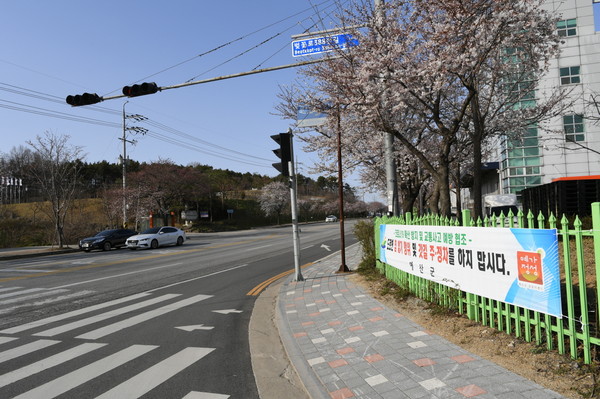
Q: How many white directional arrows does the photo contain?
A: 3